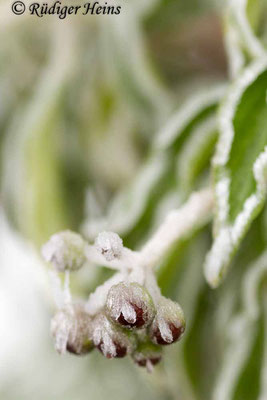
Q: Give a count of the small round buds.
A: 7